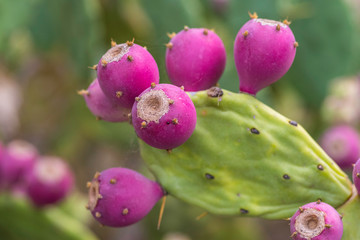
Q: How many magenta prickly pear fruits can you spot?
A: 12